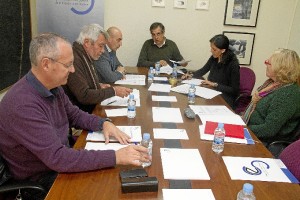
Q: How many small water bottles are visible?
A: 8